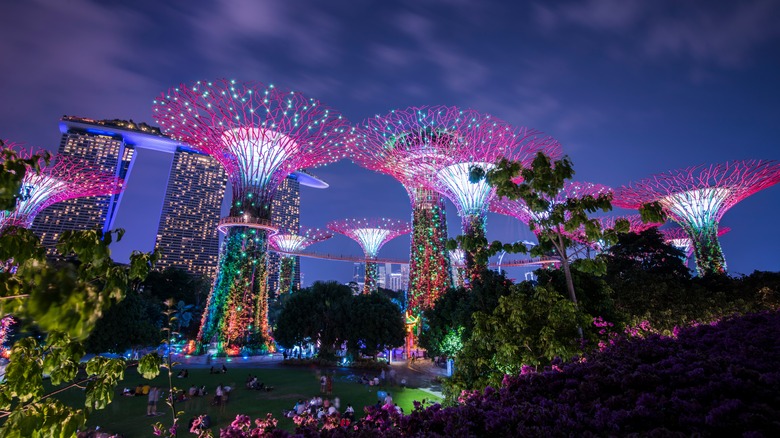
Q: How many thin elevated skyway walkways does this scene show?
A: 1